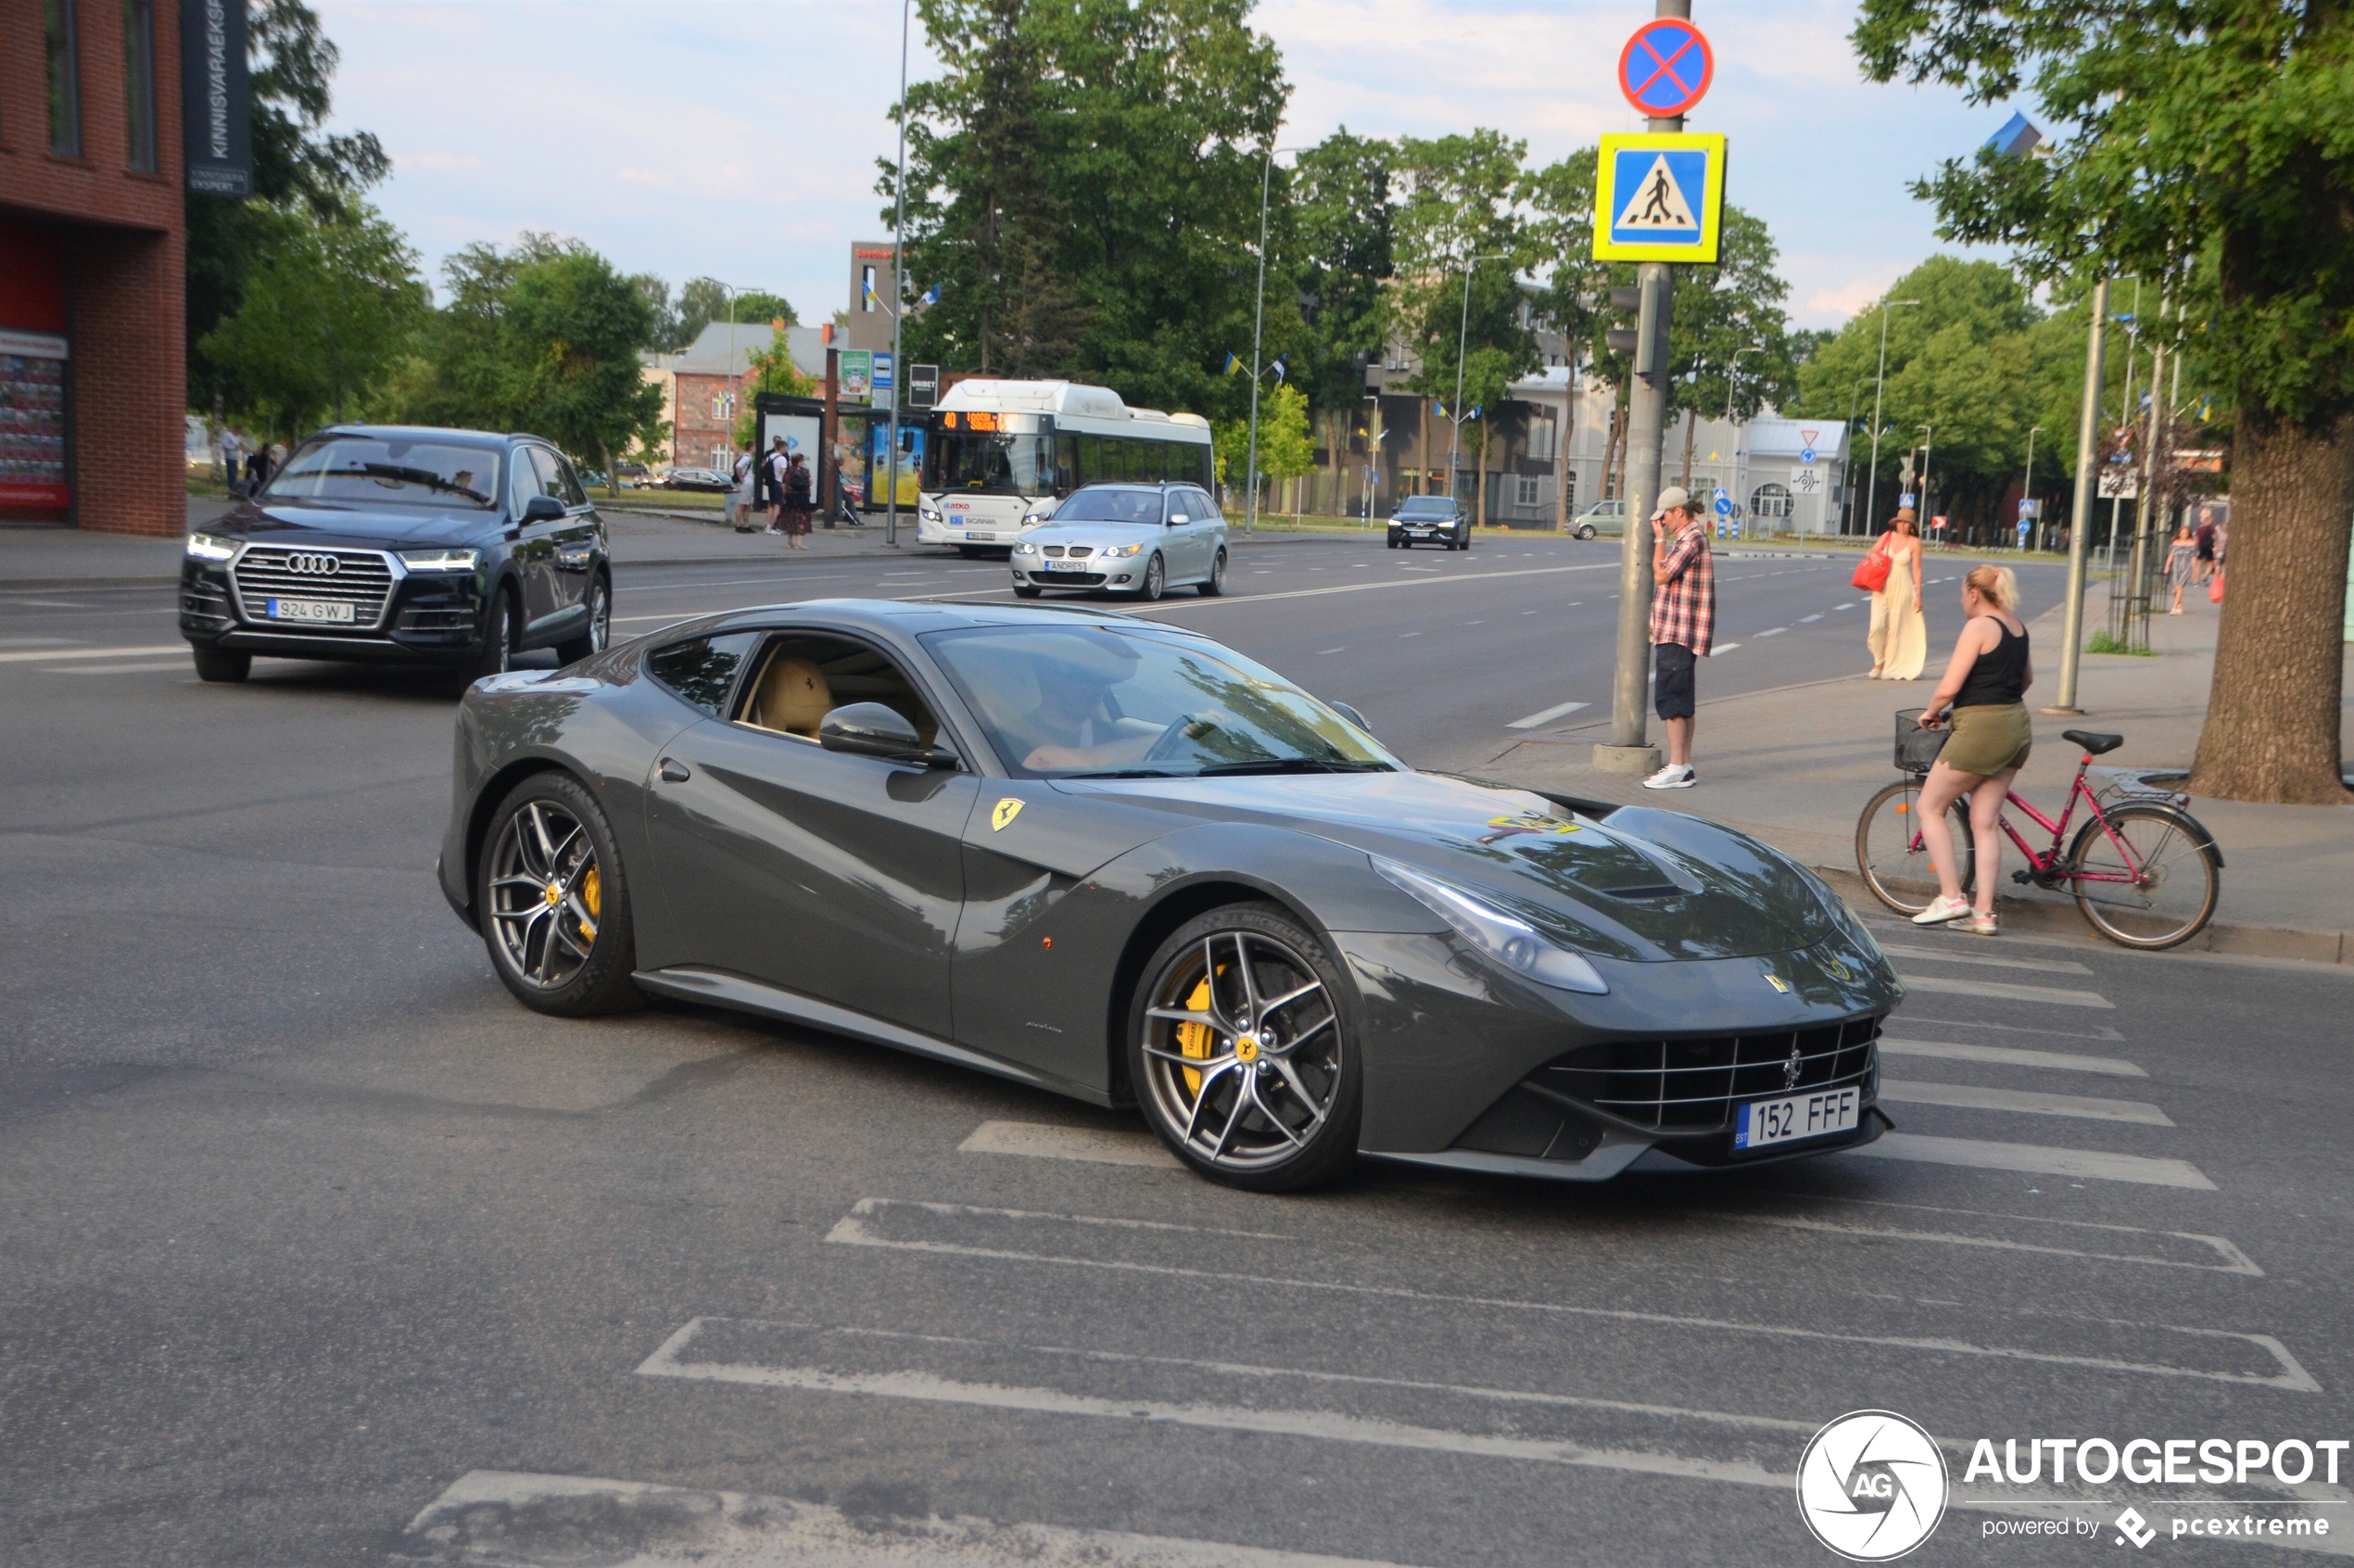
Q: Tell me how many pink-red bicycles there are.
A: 1